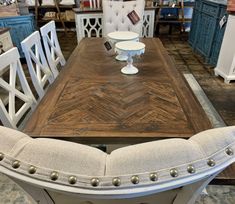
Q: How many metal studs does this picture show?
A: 13